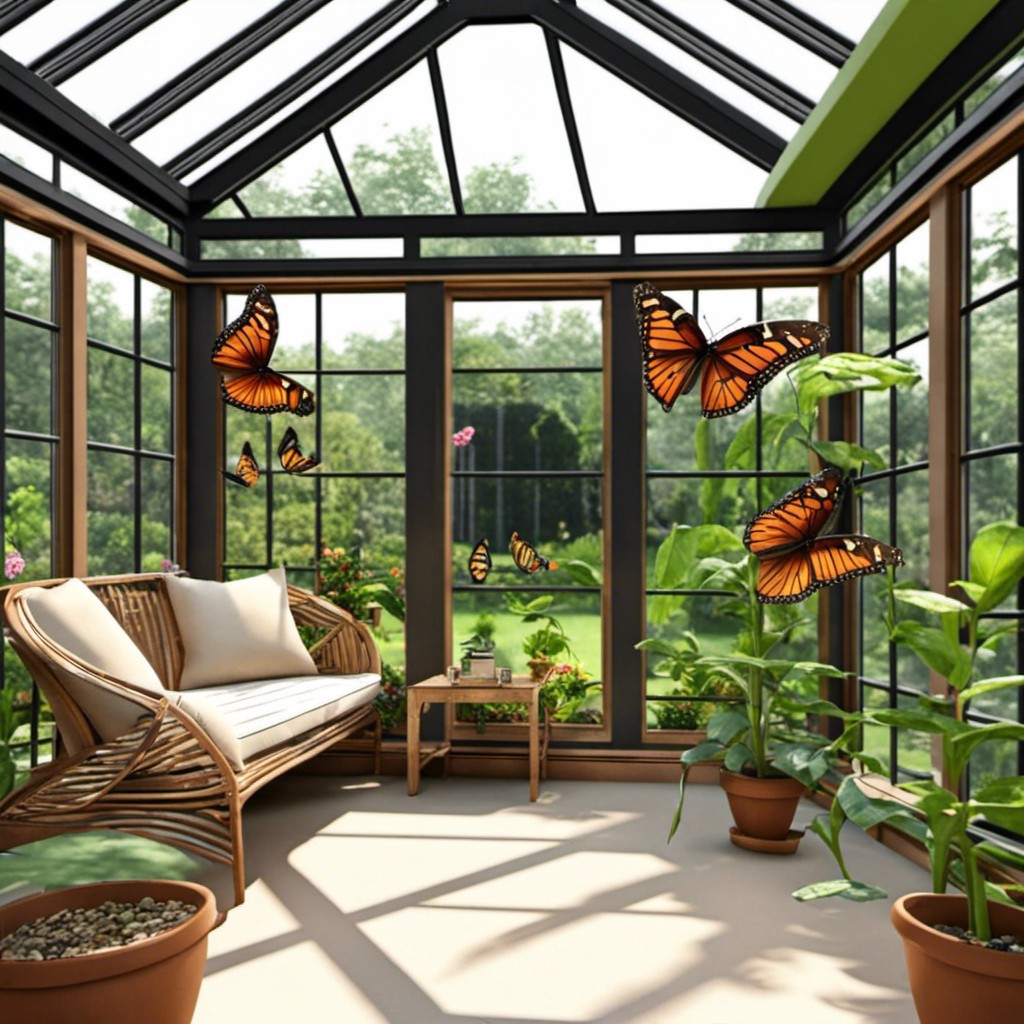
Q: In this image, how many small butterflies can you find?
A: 4